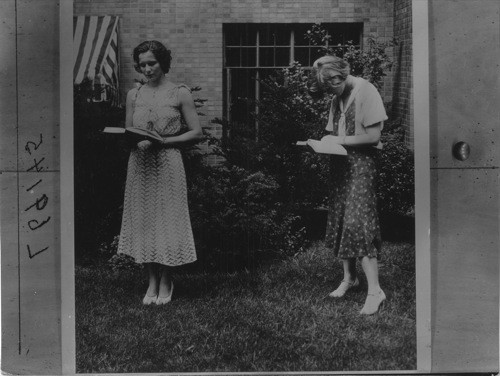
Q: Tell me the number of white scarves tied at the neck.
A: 1